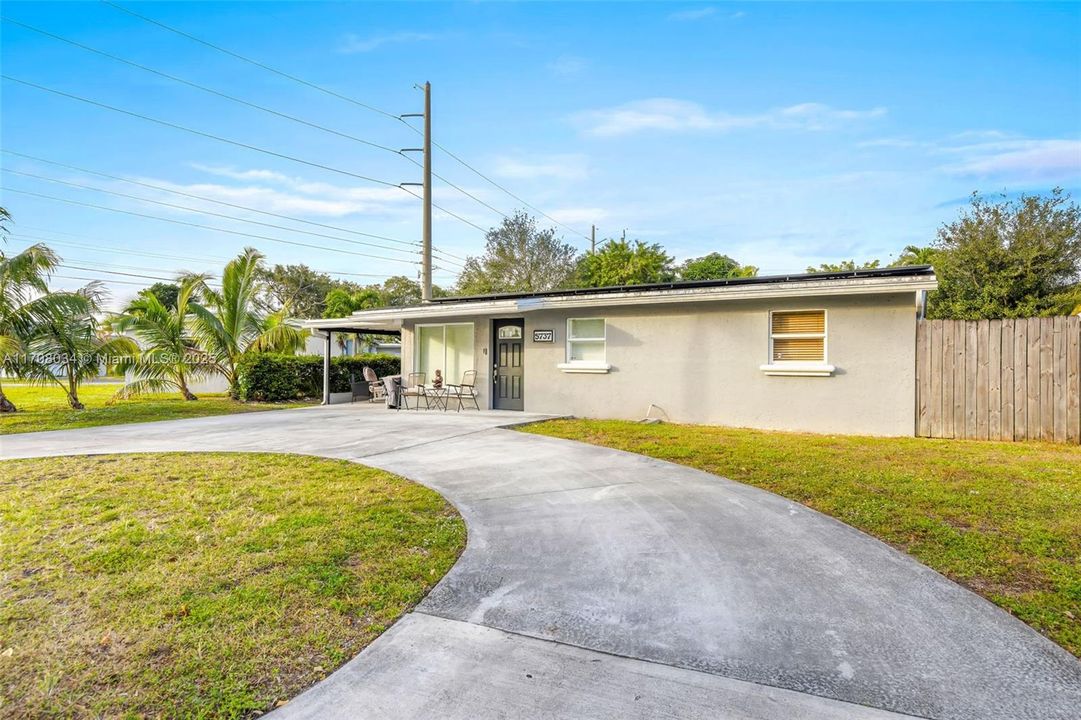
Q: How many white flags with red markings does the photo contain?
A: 0